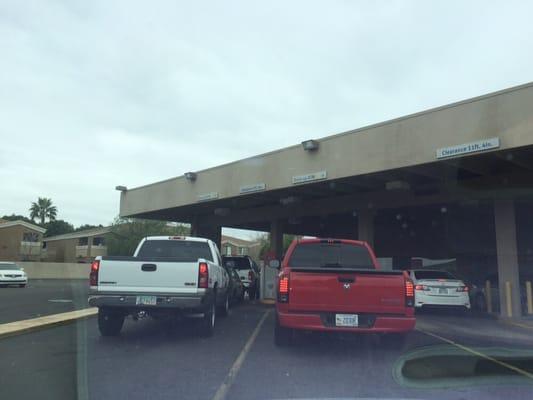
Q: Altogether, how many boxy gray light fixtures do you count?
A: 3